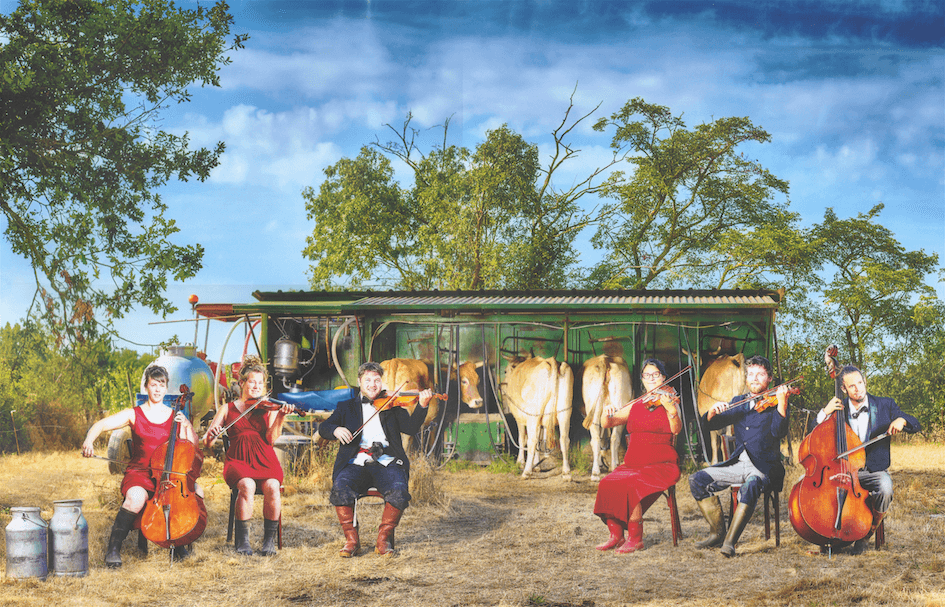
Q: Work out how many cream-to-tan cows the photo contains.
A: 4